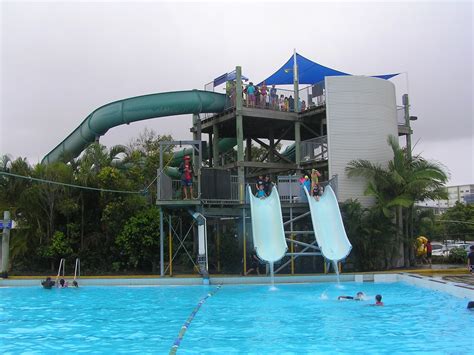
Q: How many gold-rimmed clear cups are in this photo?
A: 0